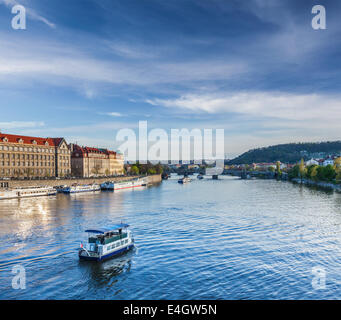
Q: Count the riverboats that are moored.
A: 3